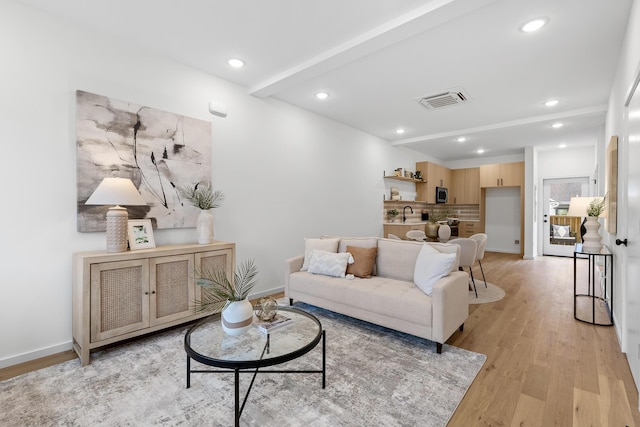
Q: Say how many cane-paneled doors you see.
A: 3